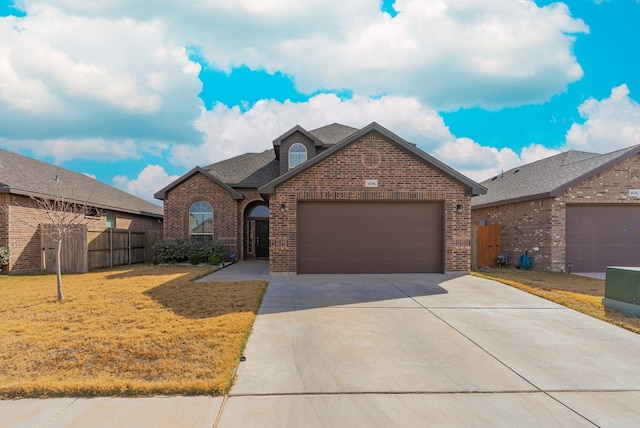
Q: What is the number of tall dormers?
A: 1